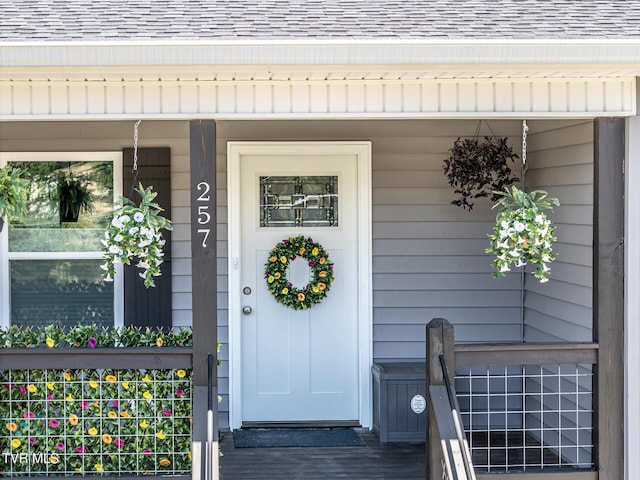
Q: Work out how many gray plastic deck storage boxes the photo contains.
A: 1